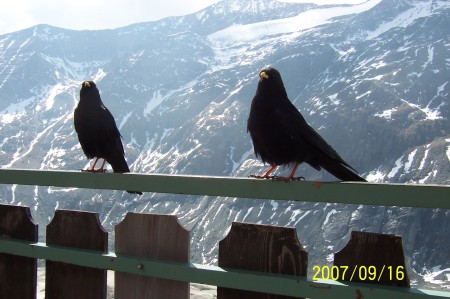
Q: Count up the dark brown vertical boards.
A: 4